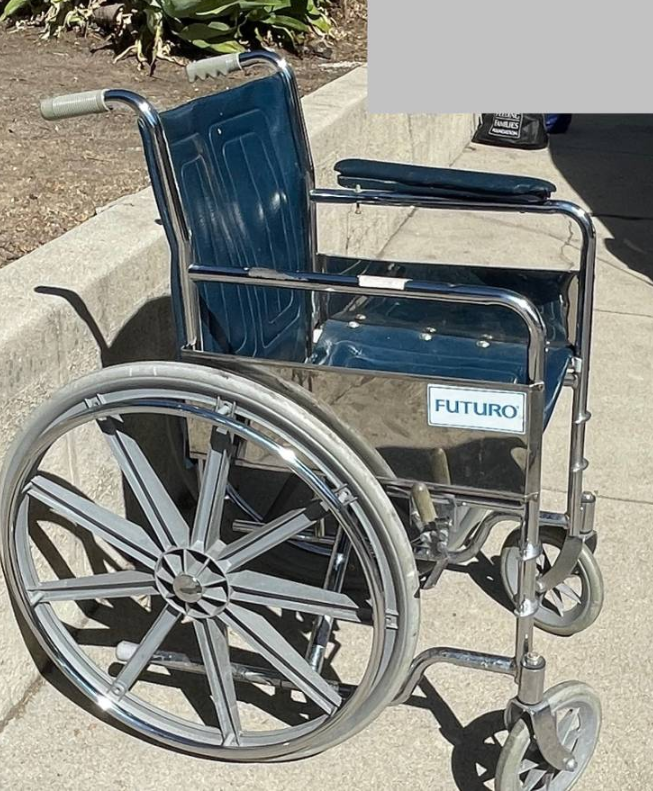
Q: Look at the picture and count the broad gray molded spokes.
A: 9